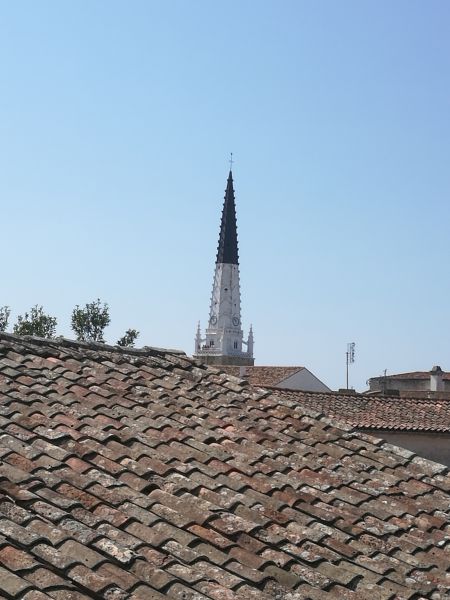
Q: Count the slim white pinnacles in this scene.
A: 2